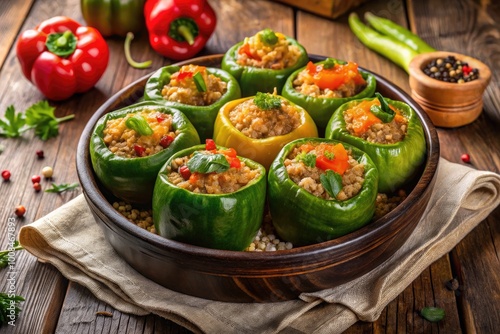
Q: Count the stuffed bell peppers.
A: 8